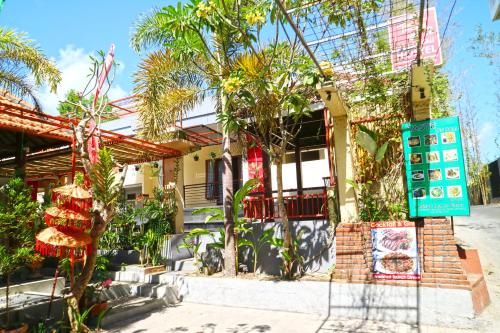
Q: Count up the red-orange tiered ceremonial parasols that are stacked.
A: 3